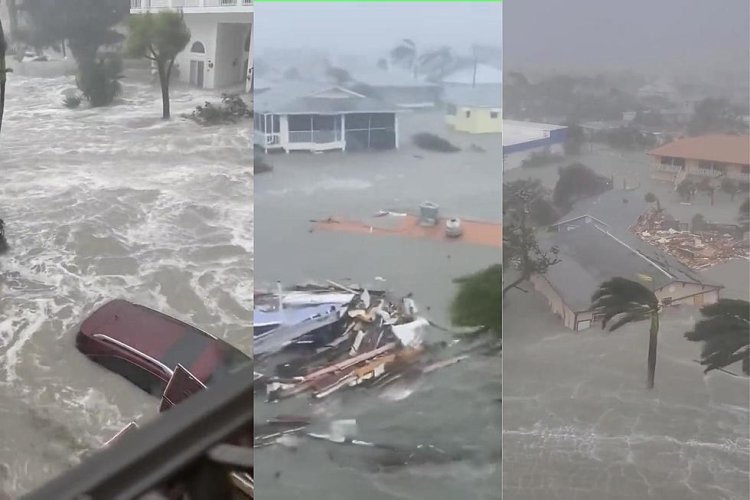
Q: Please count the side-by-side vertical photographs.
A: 3